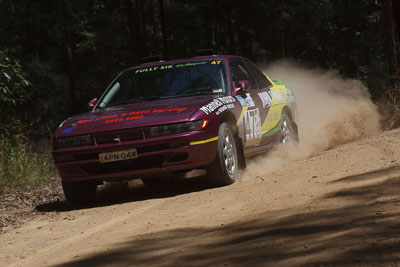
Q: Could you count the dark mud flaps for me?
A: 2